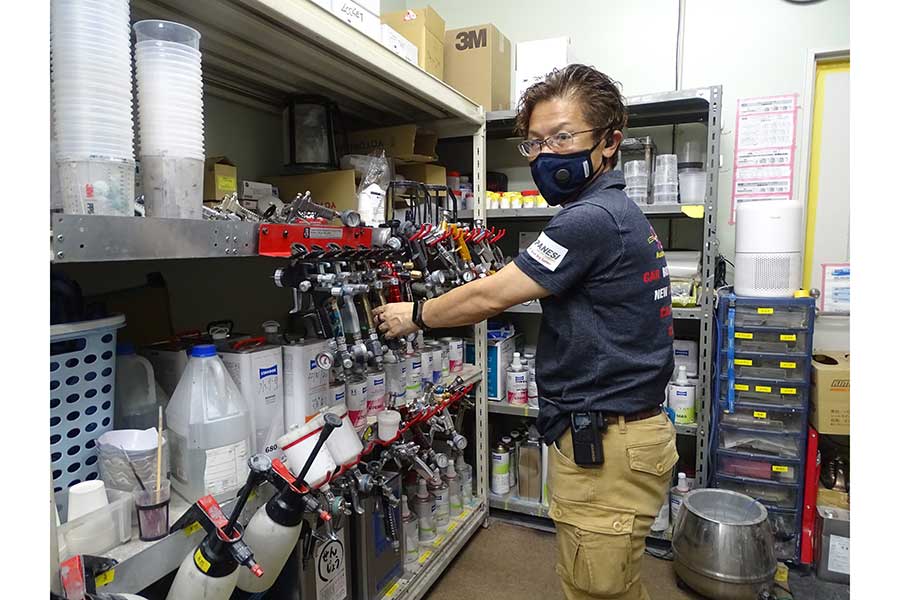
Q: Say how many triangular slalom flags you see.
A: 0